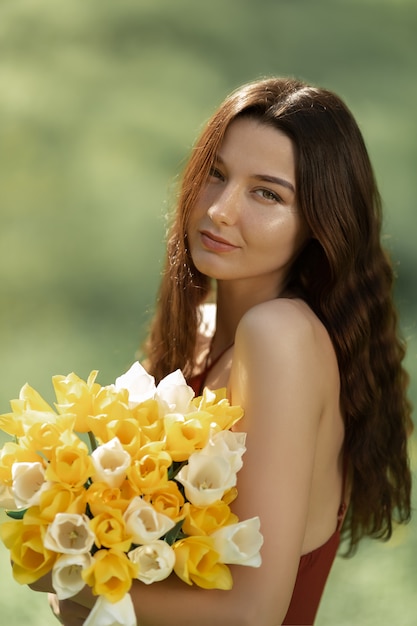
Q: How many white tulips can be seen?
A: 12